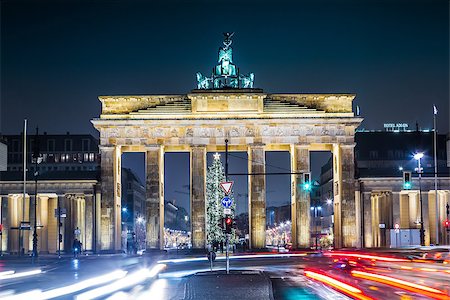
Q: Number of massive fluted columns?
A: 6